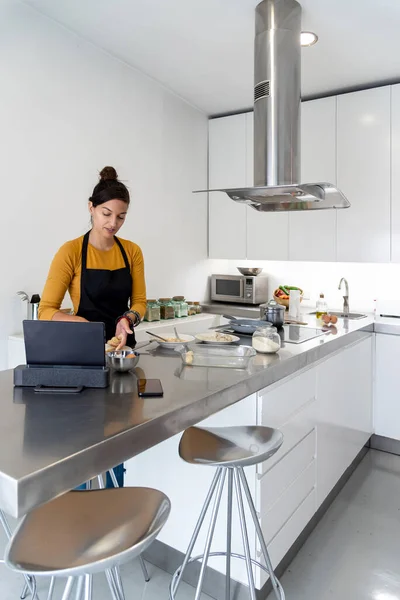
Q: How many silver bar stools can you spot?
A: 2